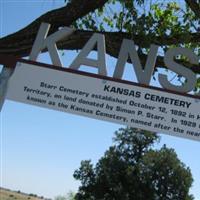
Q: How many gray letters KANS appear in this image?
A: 4